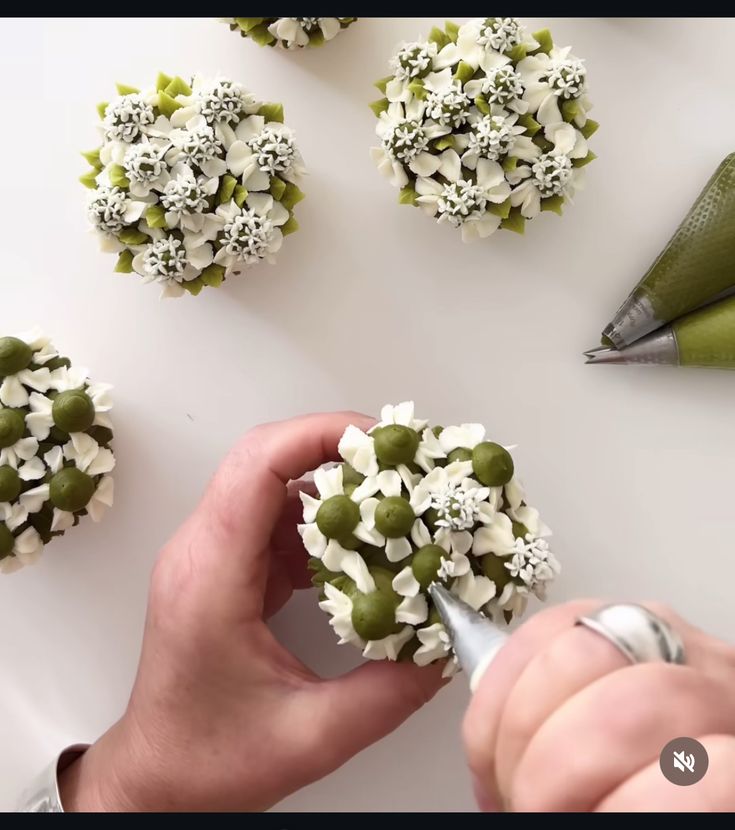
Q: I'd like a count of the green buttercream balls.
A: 12